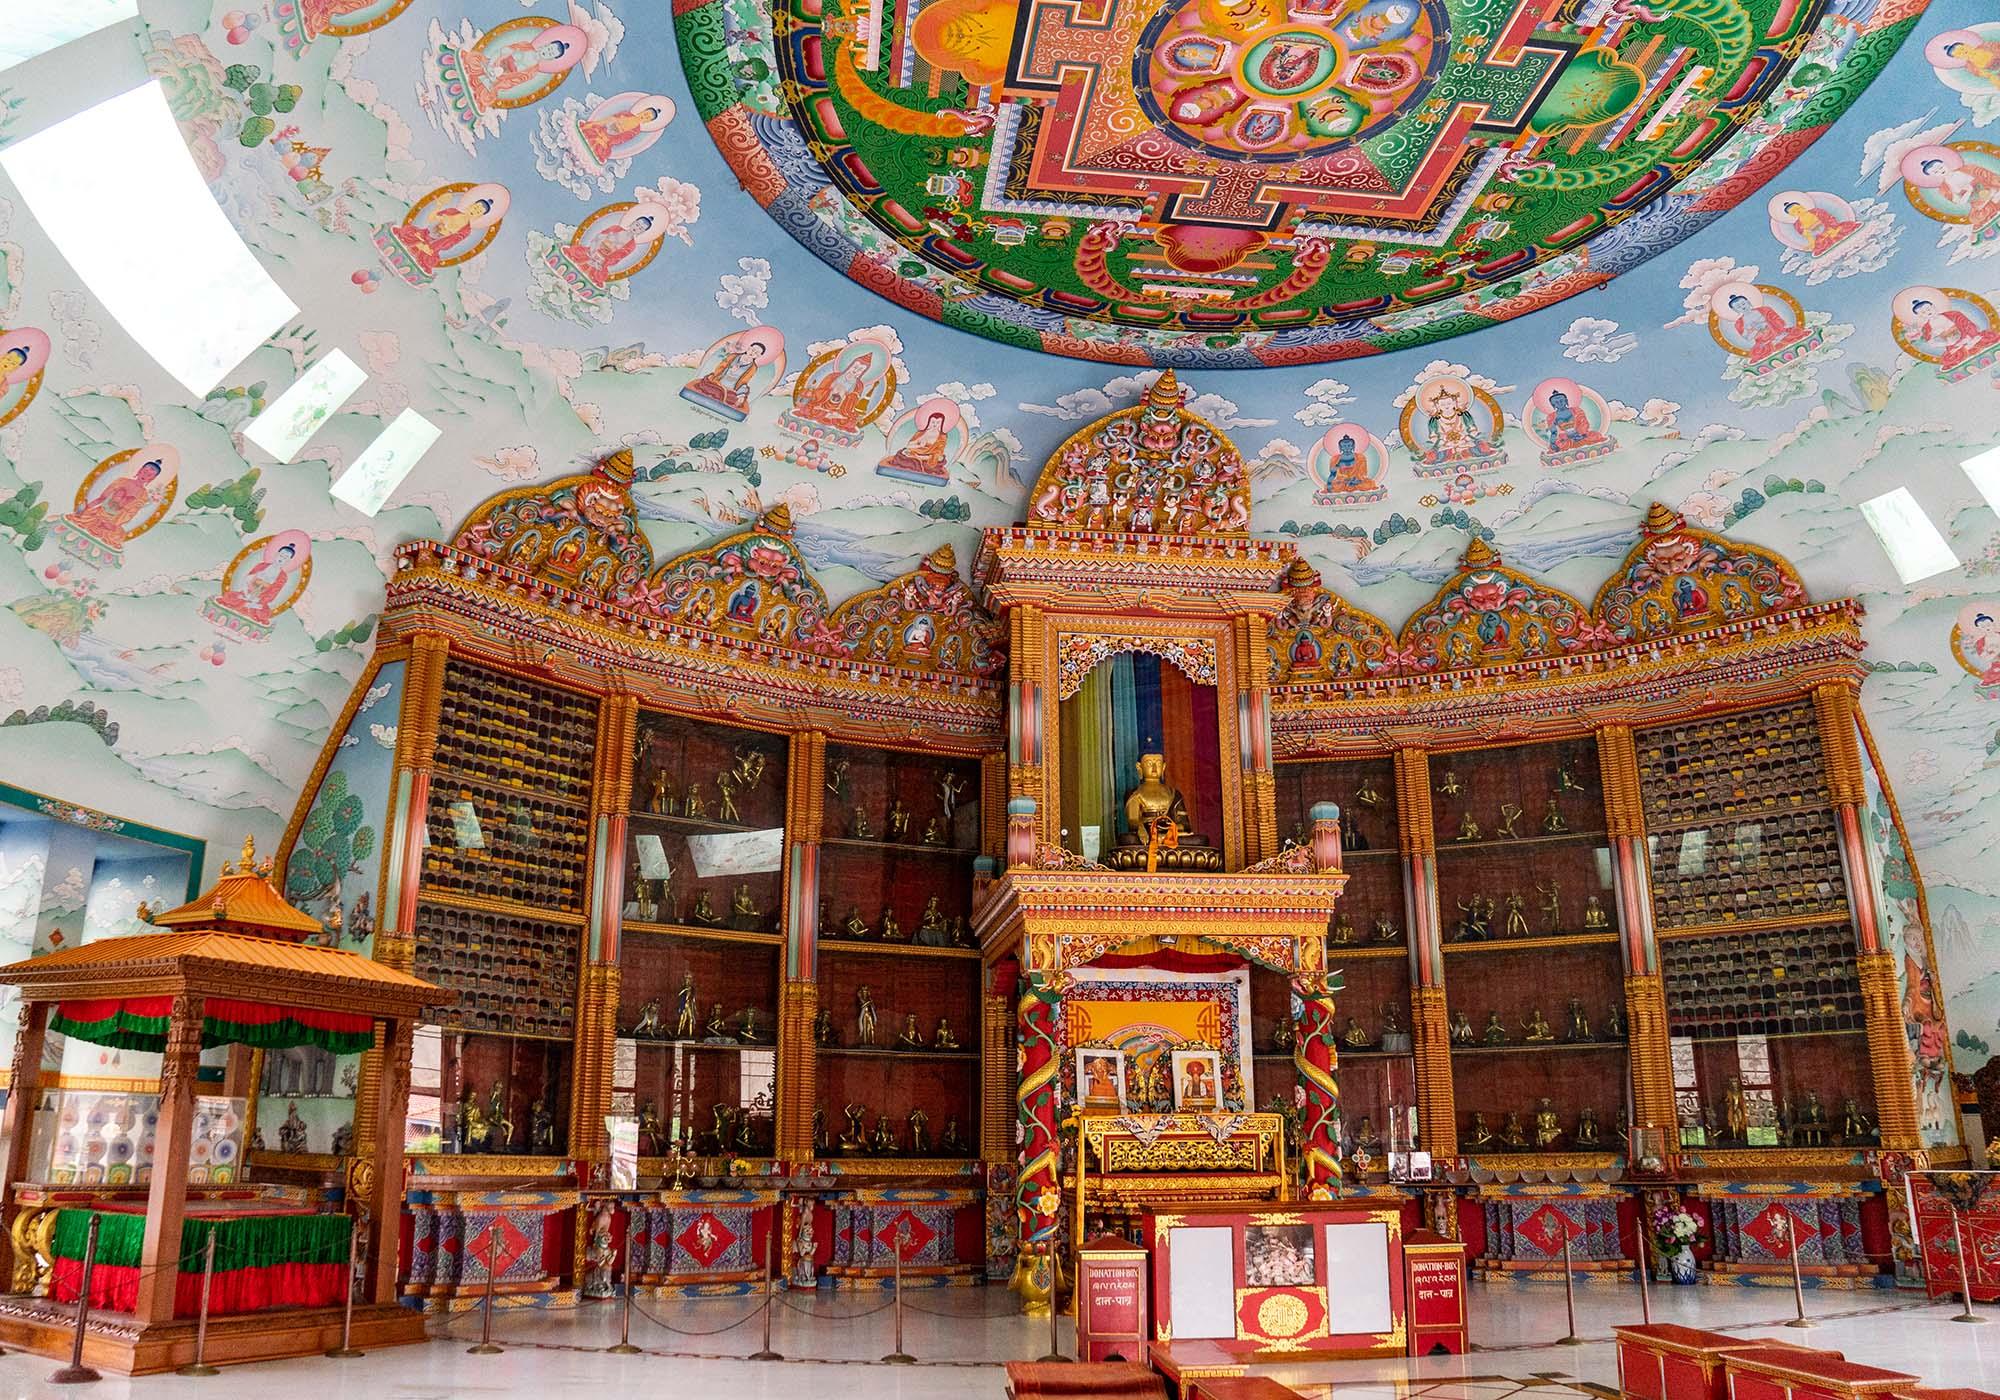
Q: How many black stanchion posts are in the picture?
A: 12